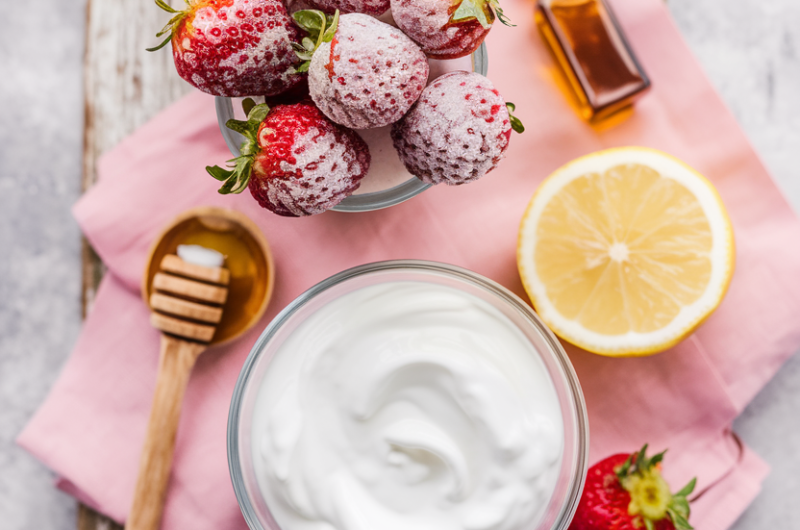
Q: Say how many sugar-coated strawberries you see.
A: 6